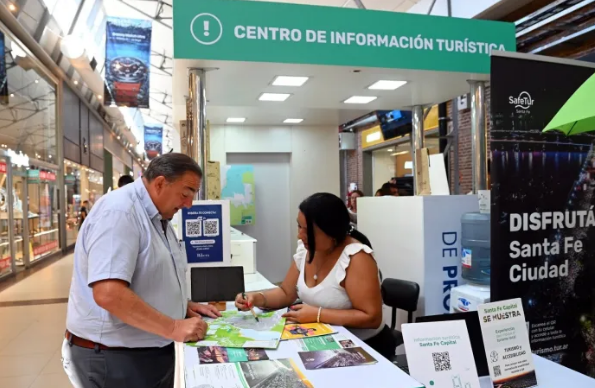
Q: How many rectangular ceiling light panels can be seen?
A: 6